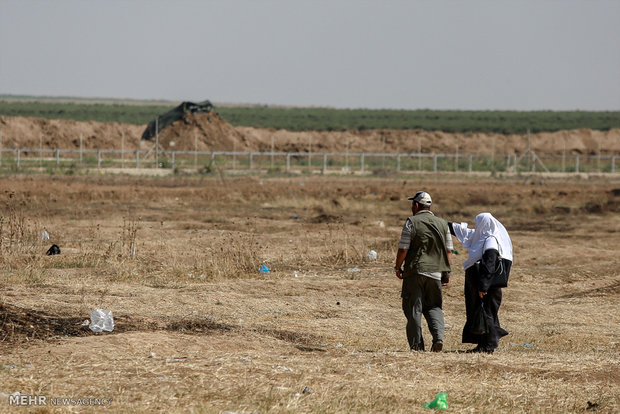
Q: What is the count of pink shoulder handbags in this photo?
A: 0